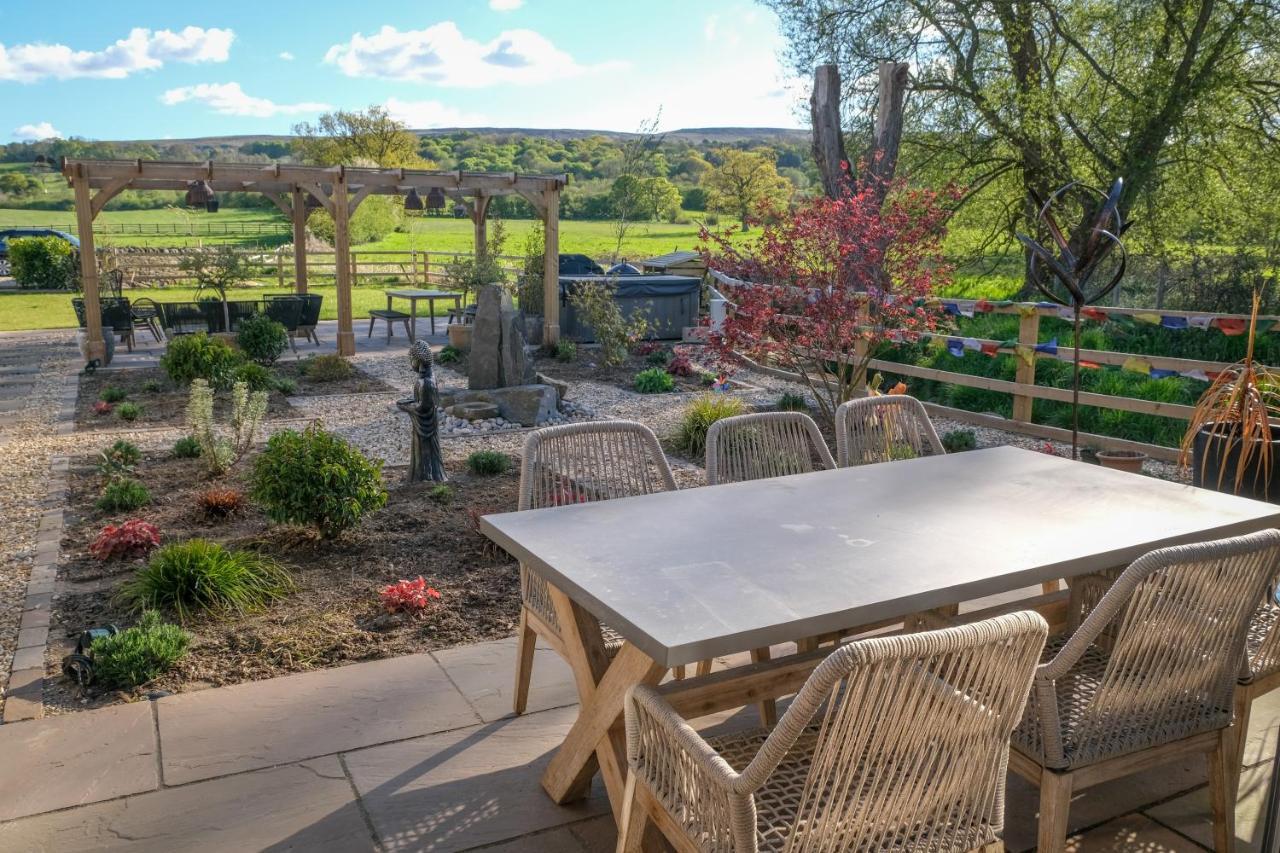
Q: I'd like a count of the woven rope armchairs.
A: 6